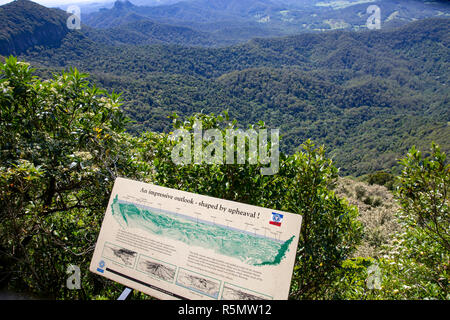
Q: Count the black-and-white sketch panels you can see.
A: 4